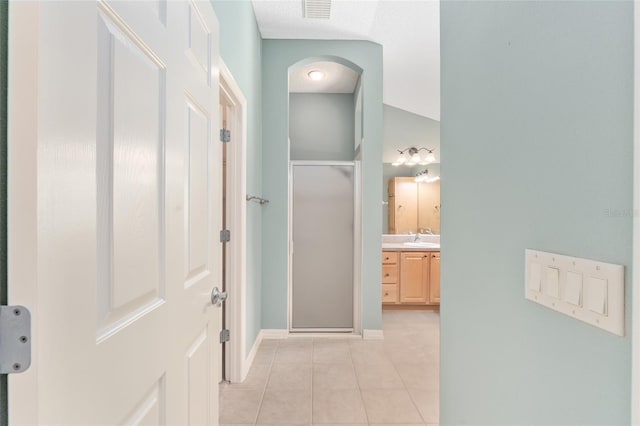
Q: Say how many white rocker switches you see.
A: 4